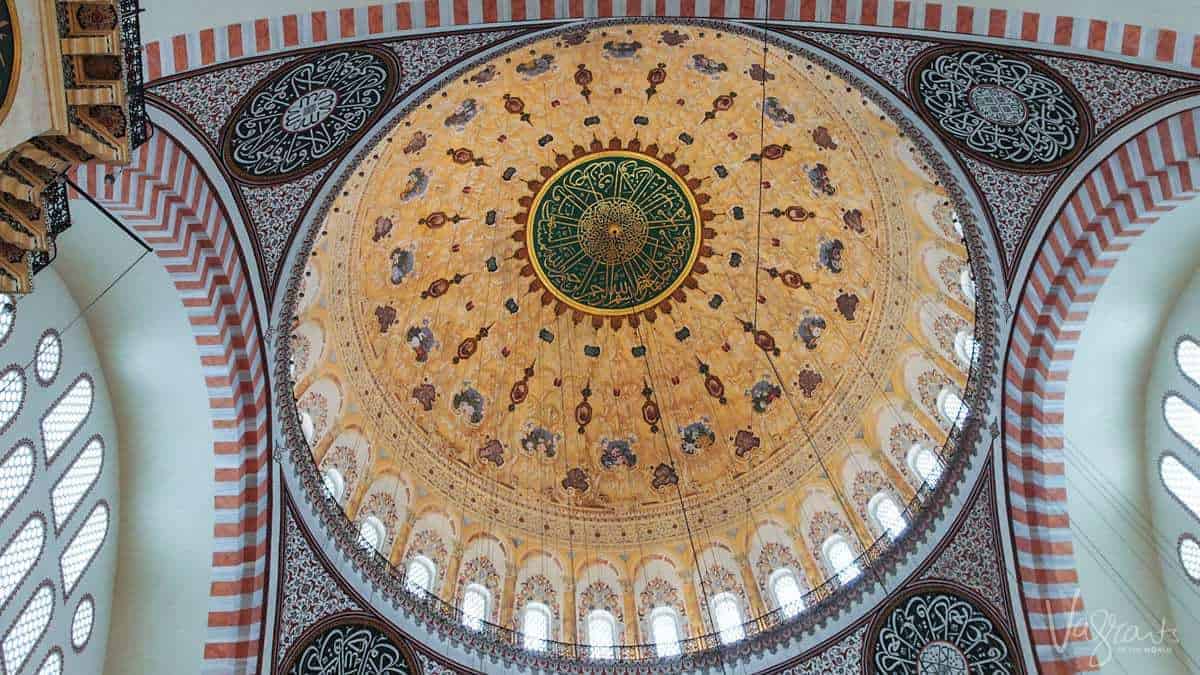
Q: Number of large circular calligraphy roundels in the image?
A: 5